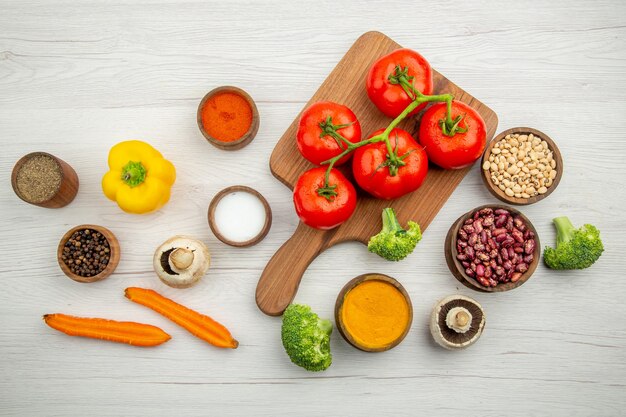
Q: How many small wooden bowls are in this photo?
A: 7